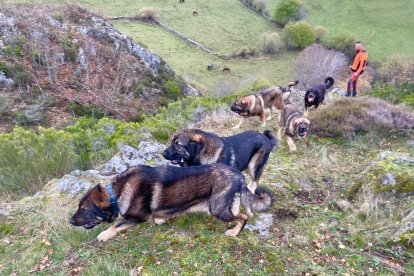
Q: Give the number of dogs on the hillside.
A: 5